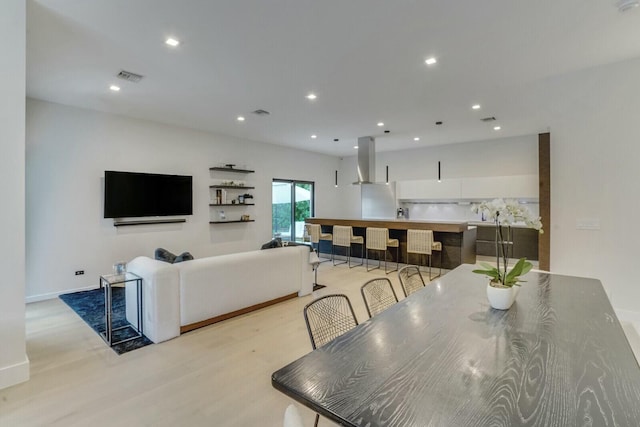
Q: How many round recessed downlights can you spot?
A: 11